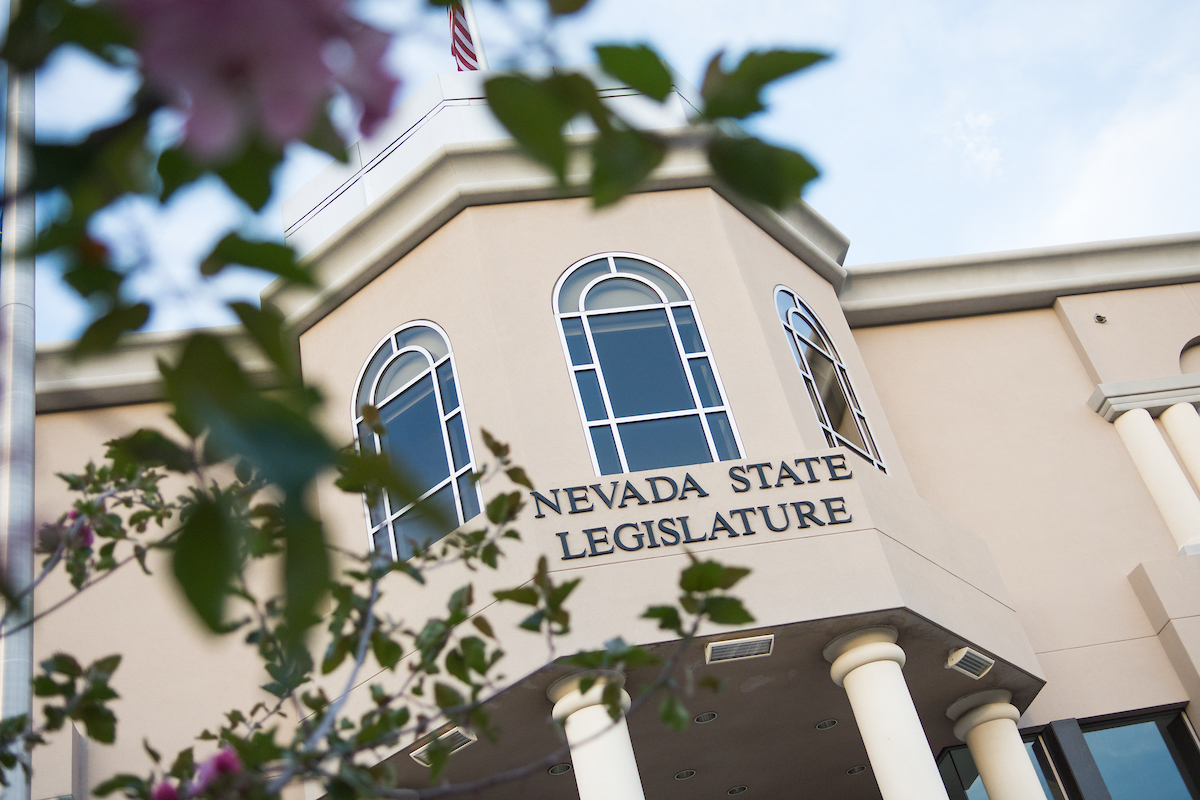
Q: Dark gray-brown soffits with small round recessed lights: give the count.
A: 1